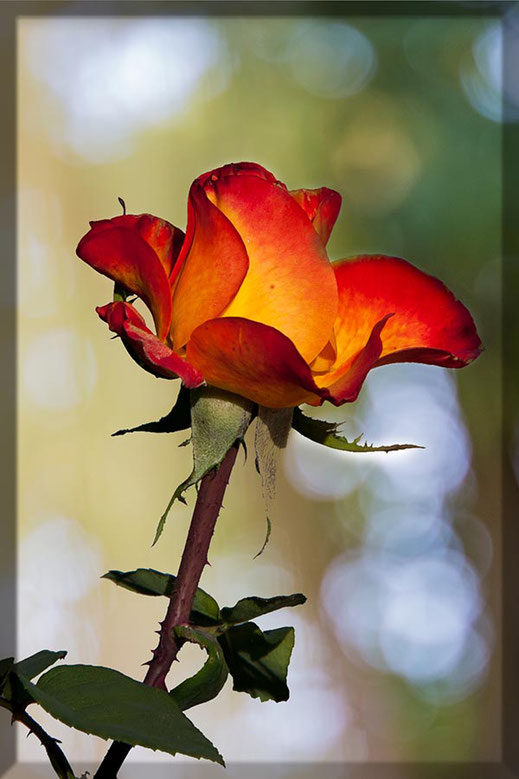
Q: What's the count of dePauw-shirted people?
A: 0